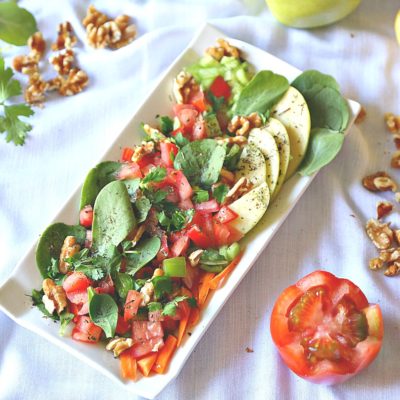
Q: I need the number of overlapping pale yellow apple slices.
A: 5